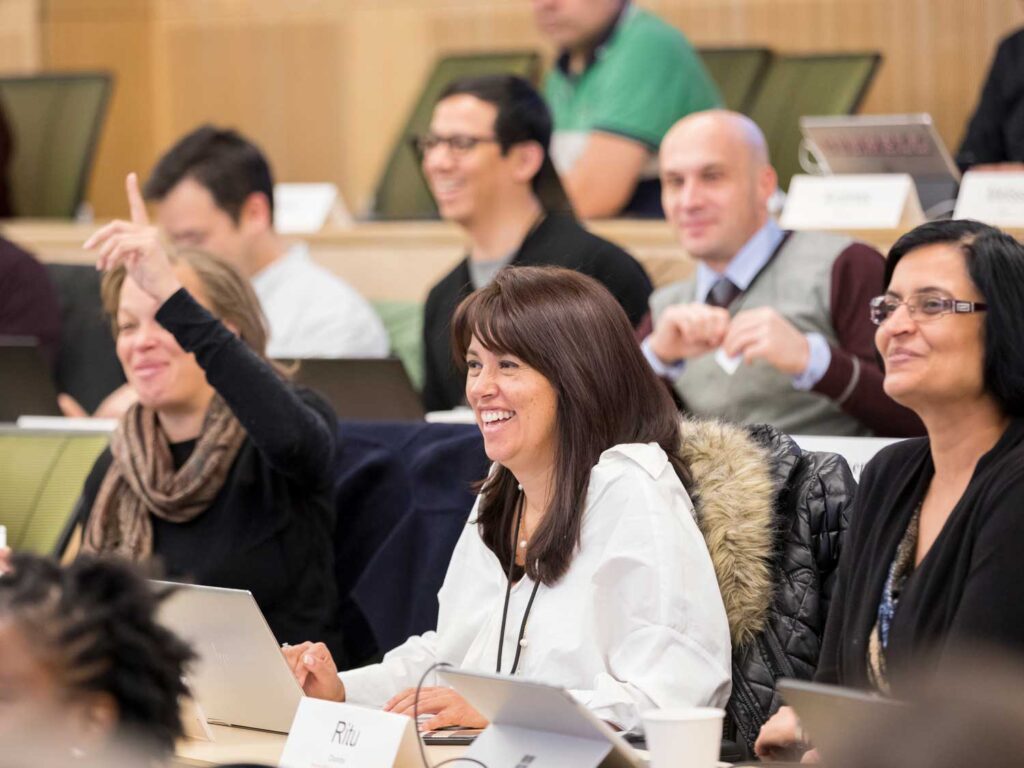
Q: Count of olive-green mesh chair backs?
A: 5